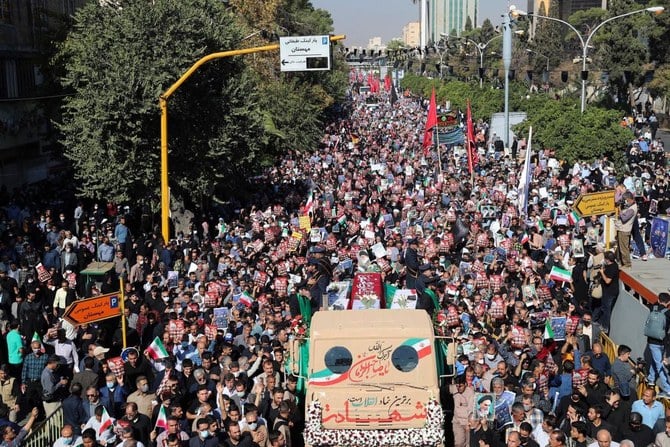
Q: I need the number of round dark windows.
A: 2